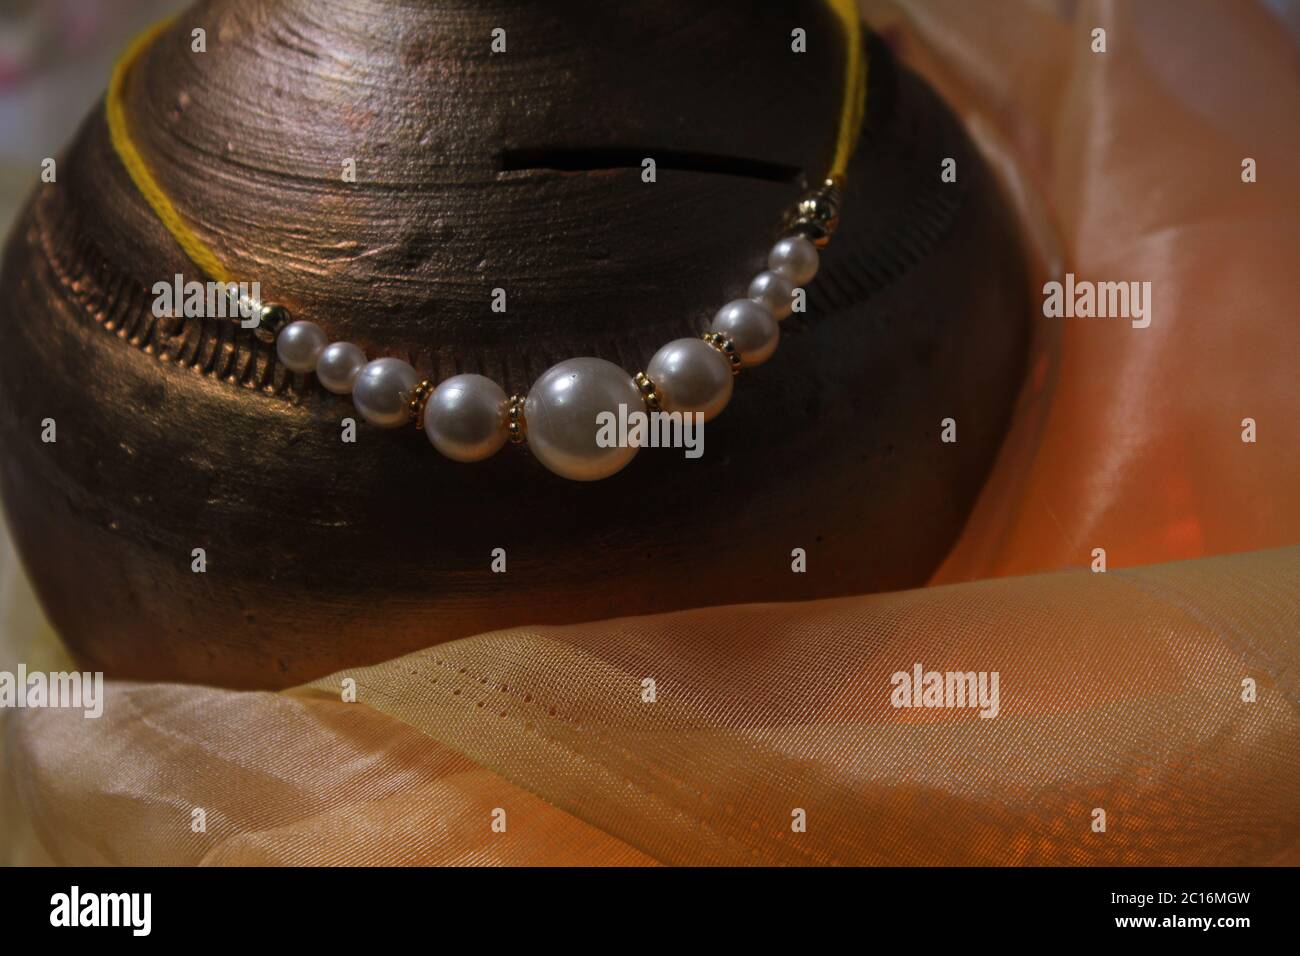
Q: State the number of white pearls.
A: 9